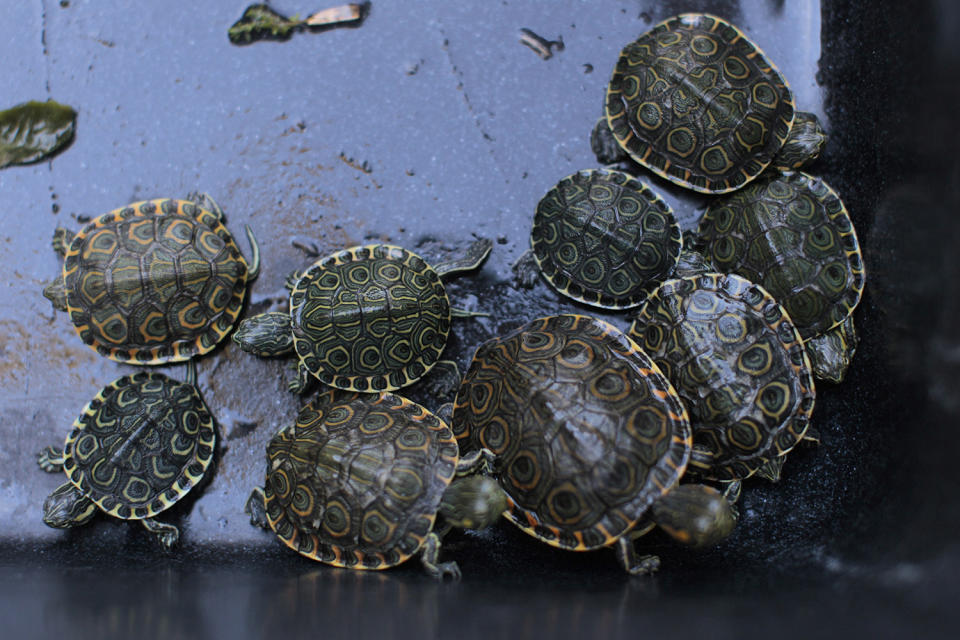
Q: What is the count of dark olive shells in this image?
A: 9